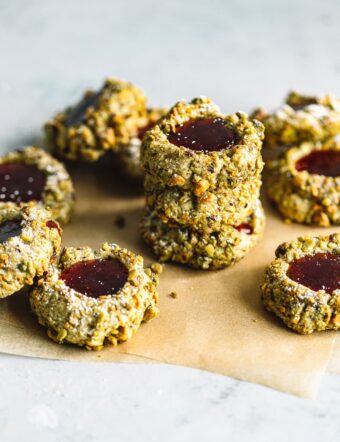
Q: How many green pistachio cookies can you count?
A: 11